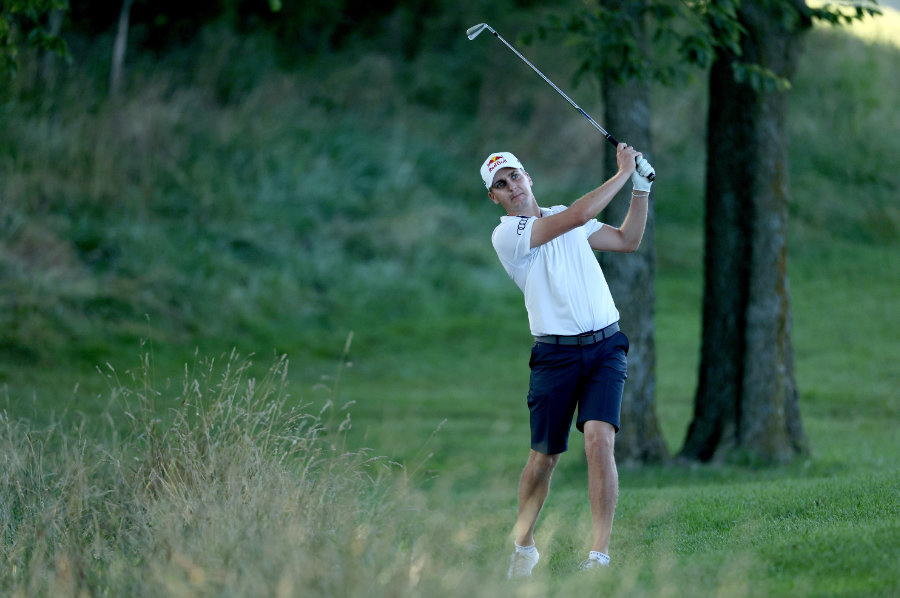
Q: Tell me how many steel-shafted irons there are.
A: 1